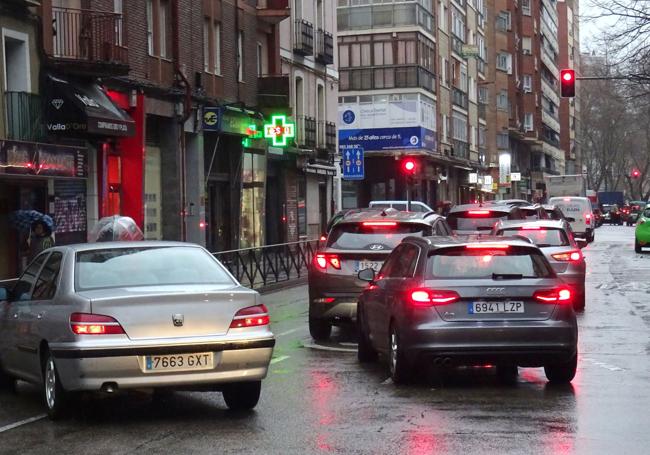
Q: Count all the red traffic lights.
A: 3